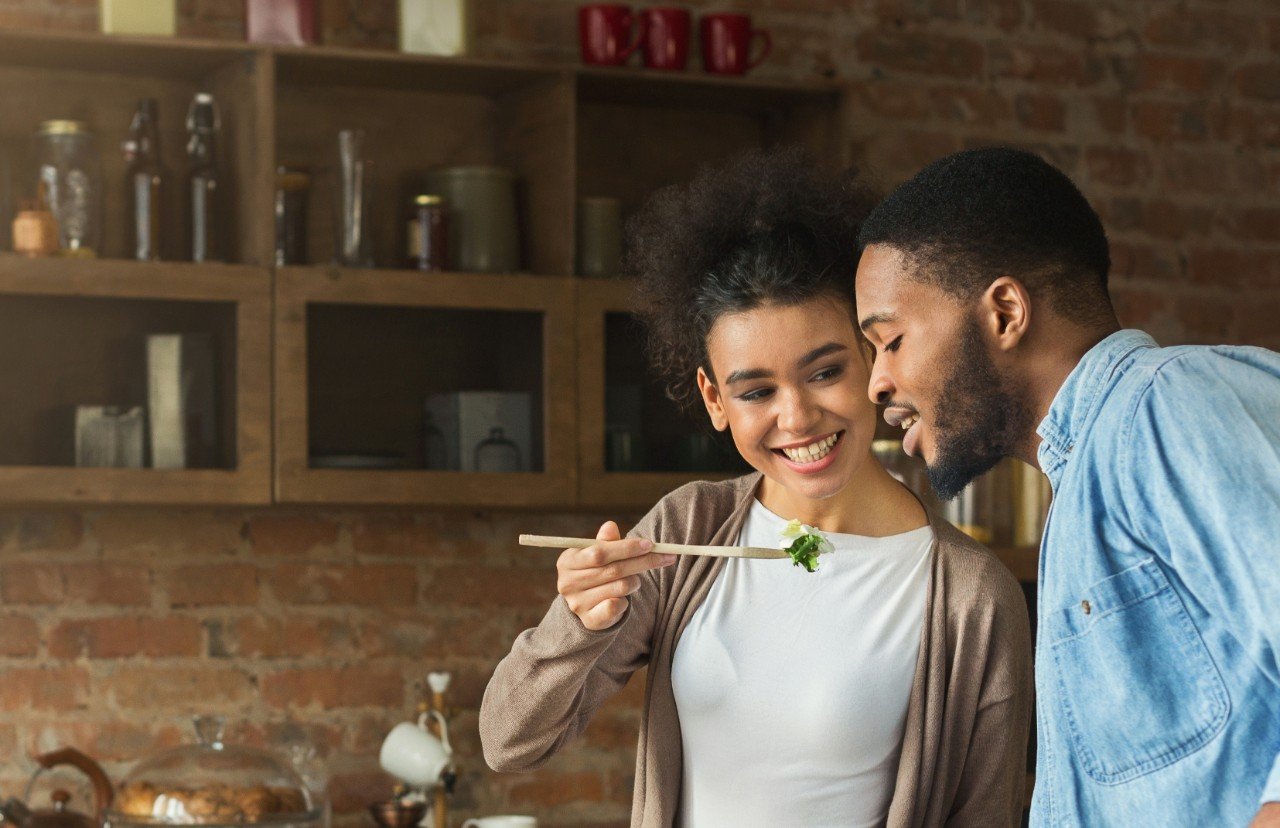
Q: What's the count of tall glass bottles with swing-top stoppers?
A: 2